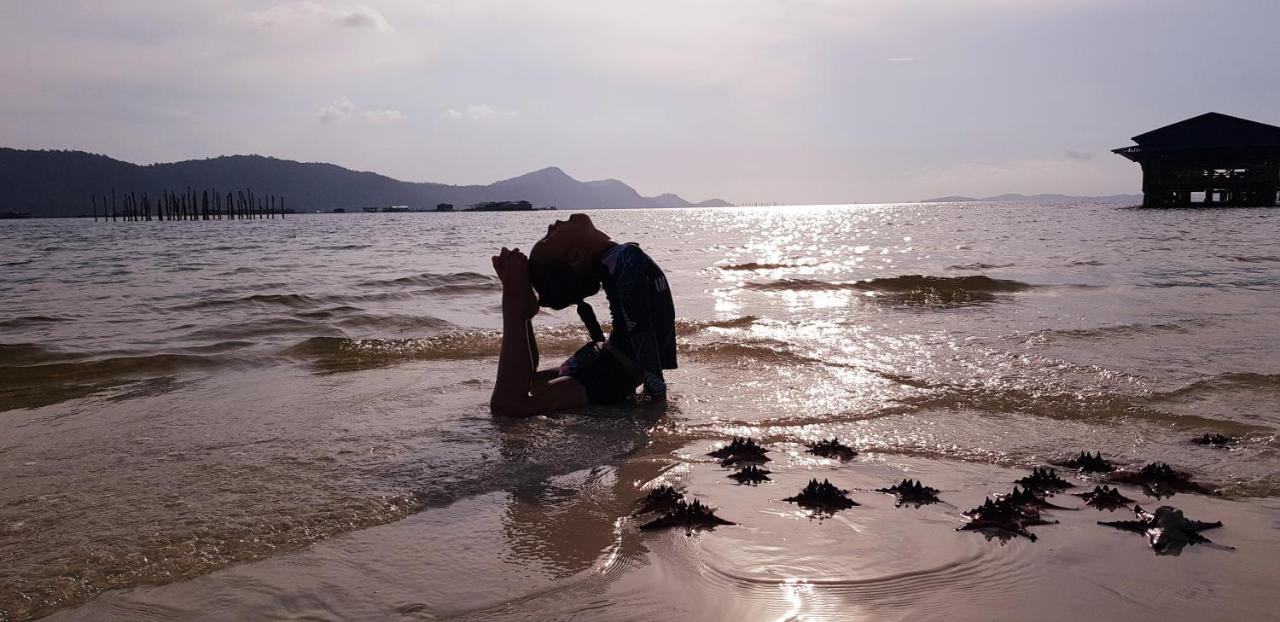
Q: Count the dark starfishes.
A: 15